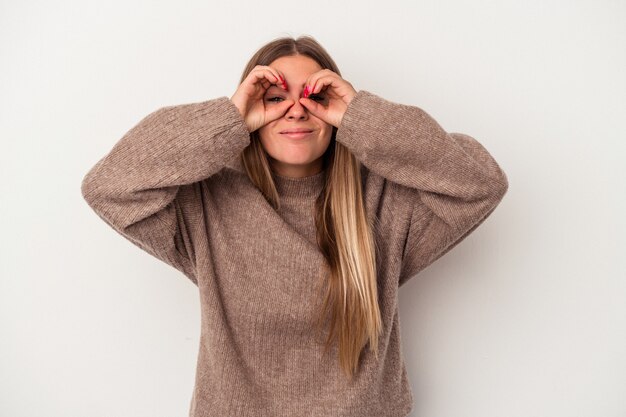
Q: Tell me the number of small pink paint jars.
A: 0